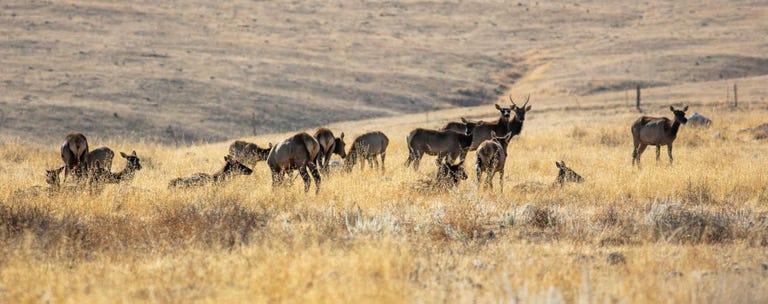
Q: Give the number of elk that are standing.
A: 11